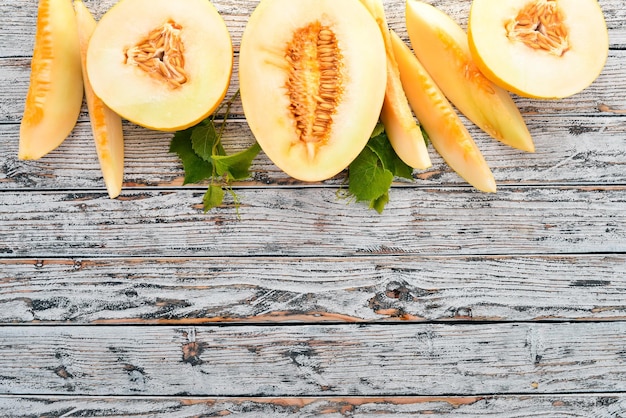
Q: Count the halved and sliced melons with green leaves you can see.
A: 8